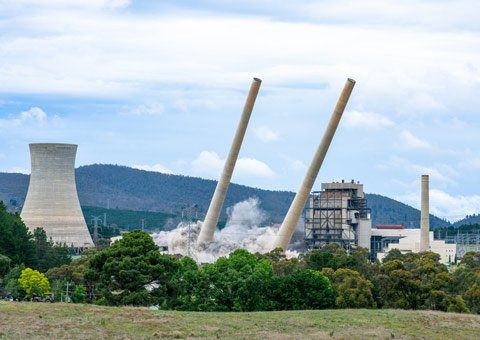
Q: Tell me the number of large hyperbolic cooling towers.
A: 1